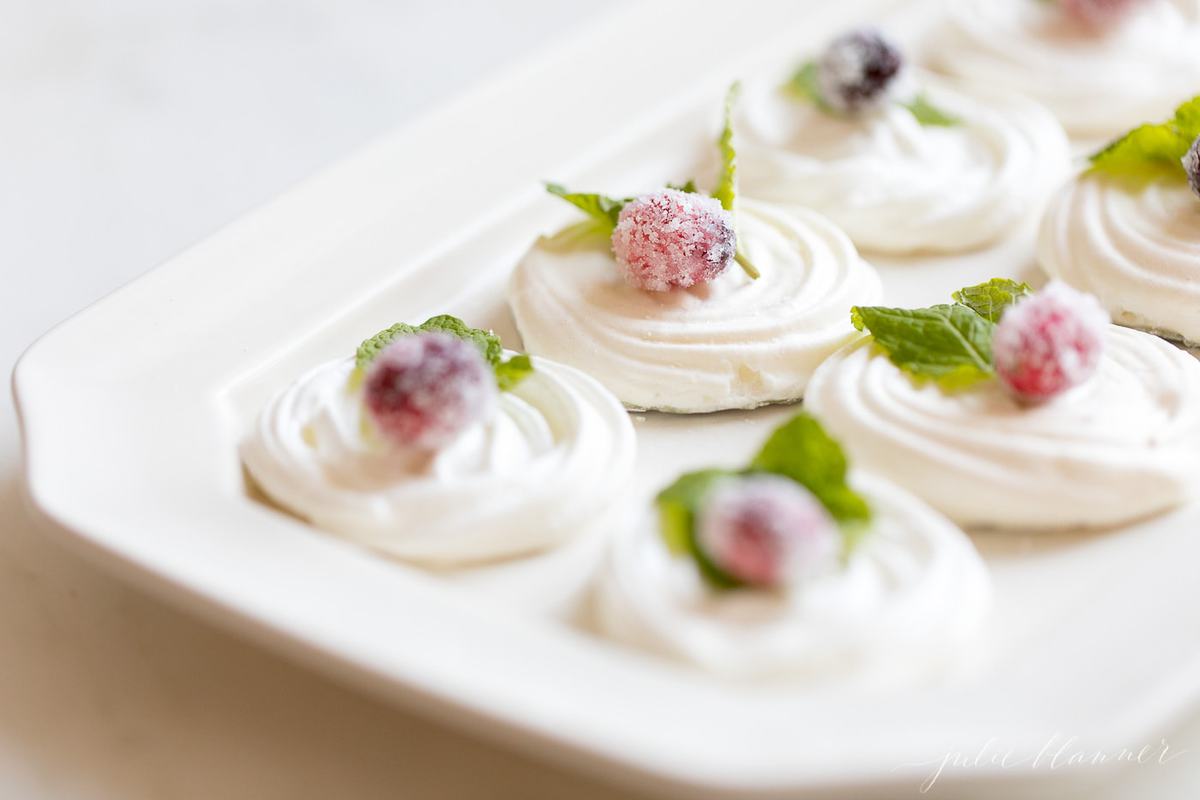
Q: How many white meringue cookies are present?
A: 7